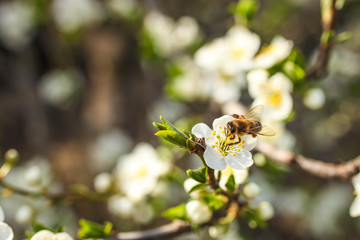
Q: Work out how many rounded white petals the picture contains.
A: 5